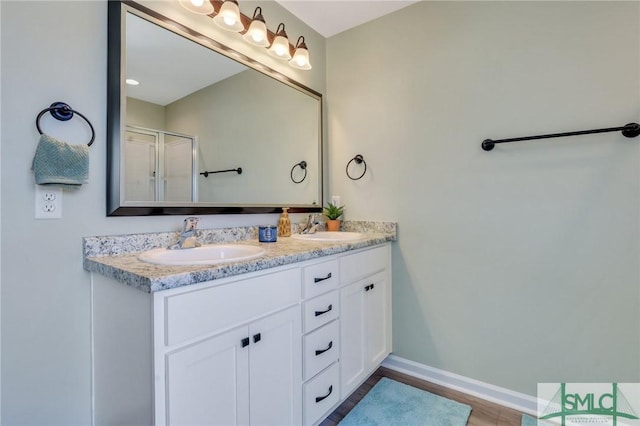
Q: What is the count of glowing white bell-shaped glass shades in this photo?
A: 5